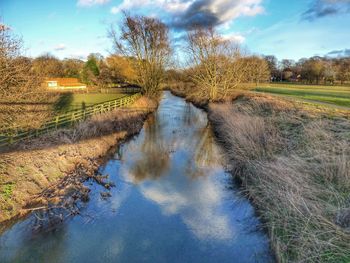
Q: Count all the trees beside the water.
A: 2